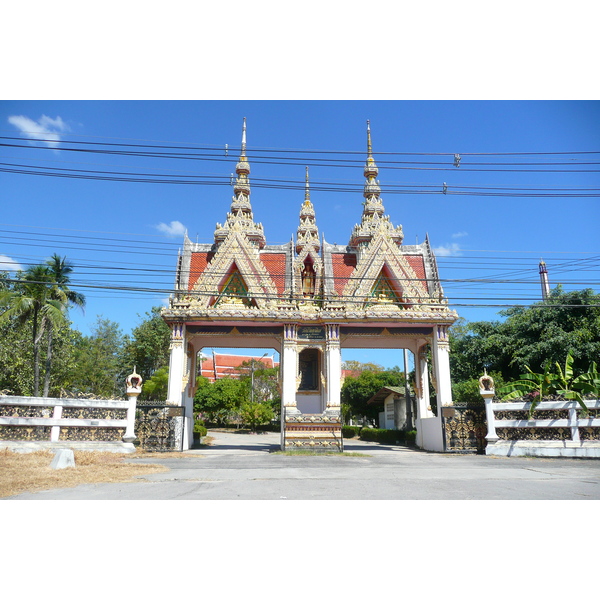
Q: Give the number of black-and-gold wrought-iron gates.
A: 2